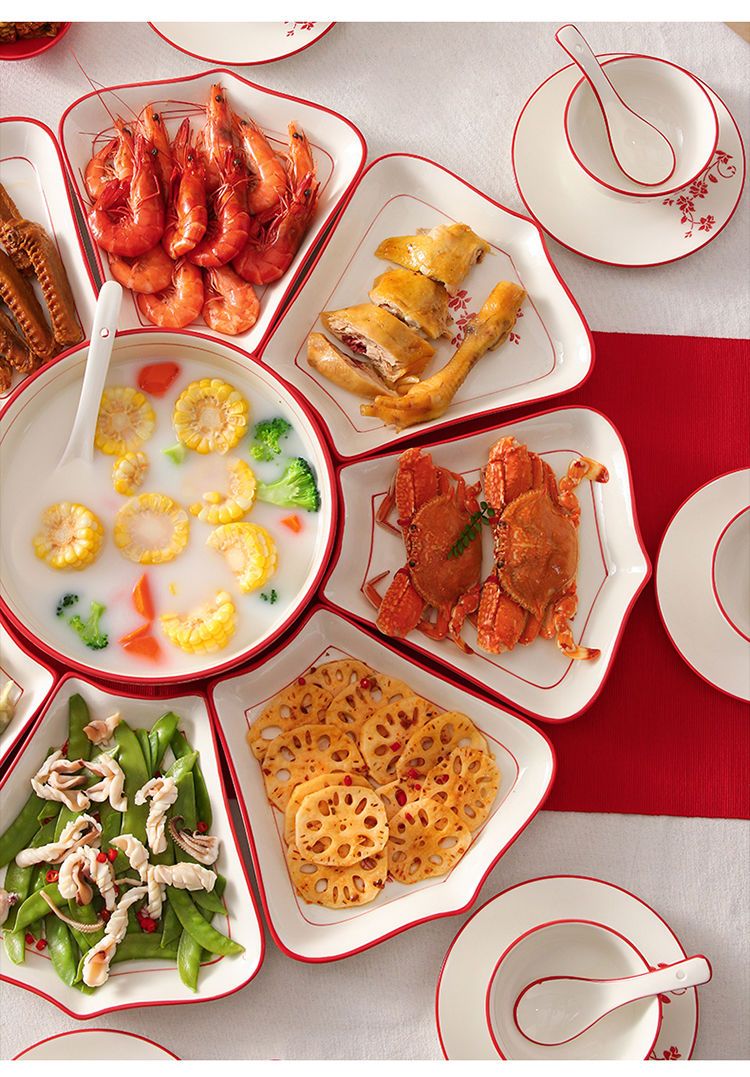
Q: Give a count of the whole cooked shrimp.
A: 12